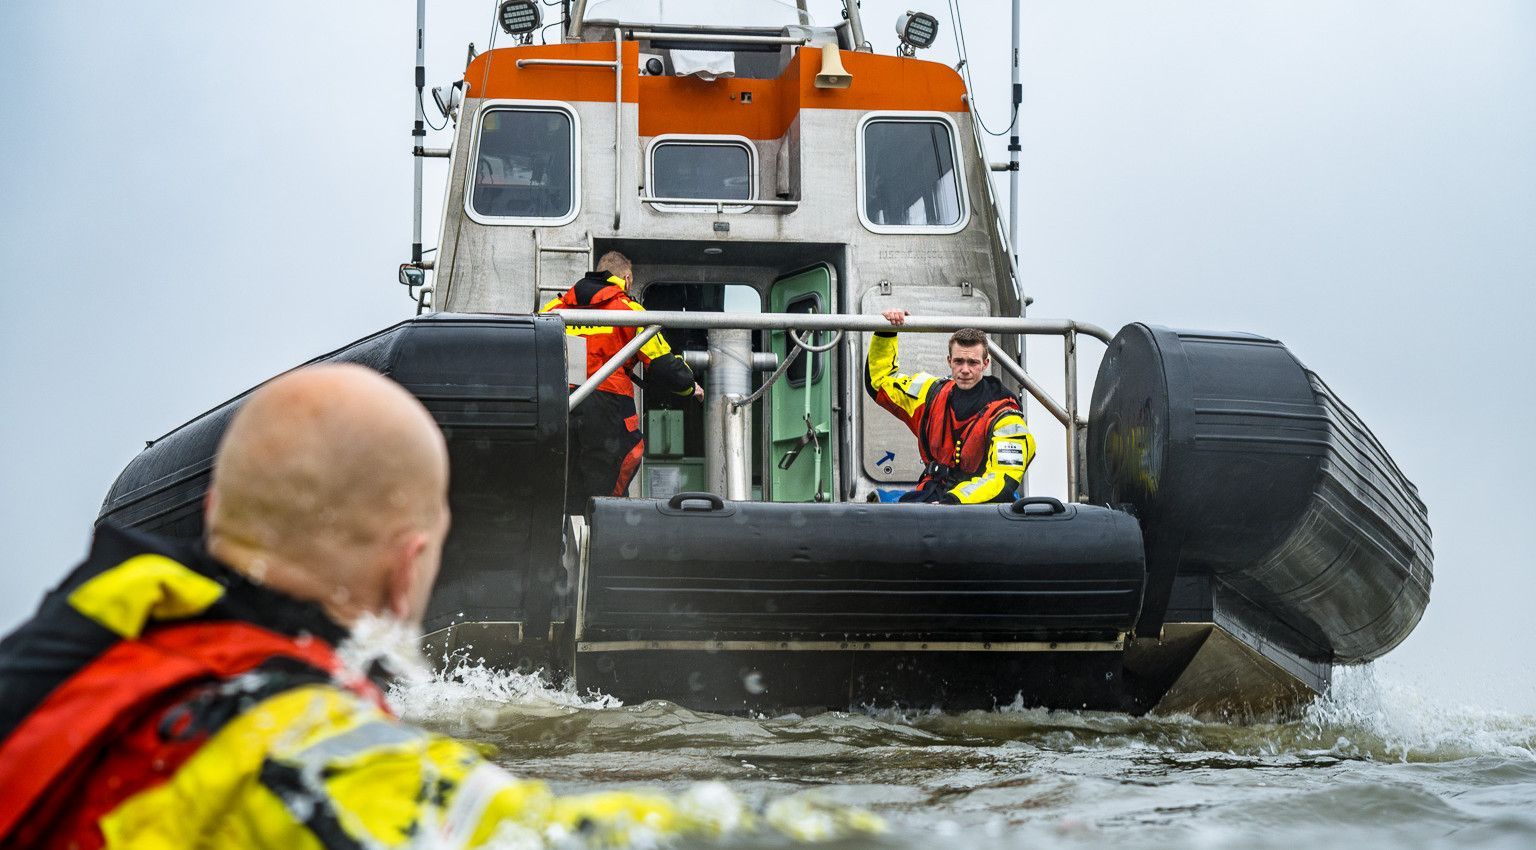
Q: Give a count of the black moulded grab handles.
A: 2